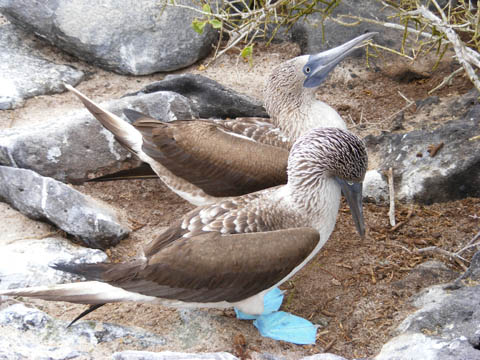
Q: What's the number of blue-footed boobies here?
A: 2